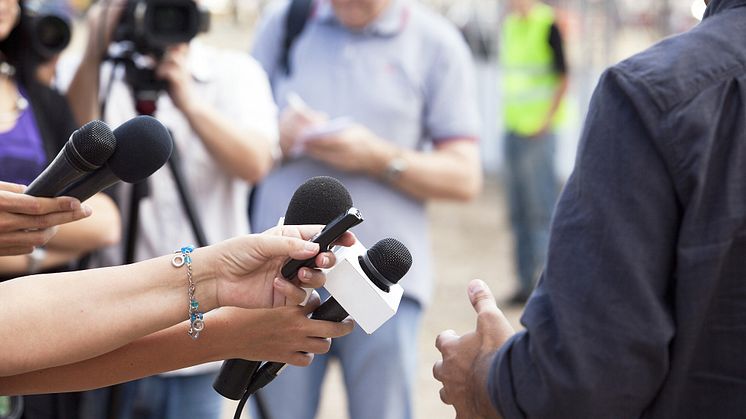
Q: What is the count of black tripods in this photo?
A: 1